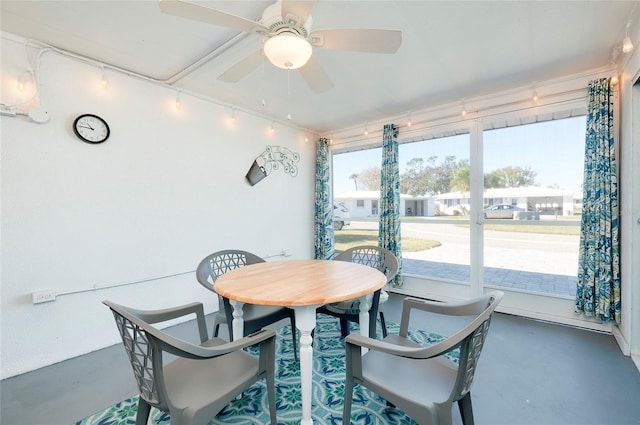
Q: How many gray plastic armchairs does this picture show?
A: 4